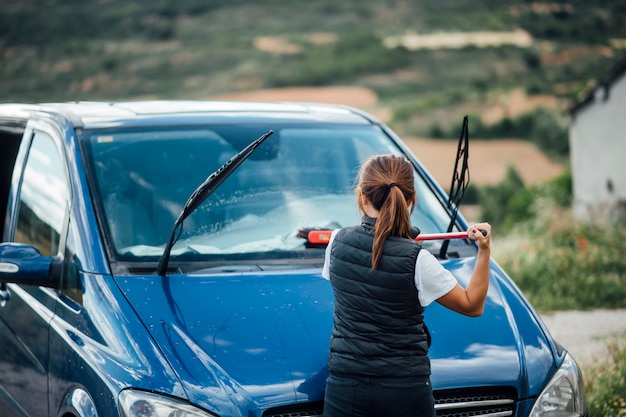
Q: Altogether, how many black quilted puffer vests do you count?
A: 1